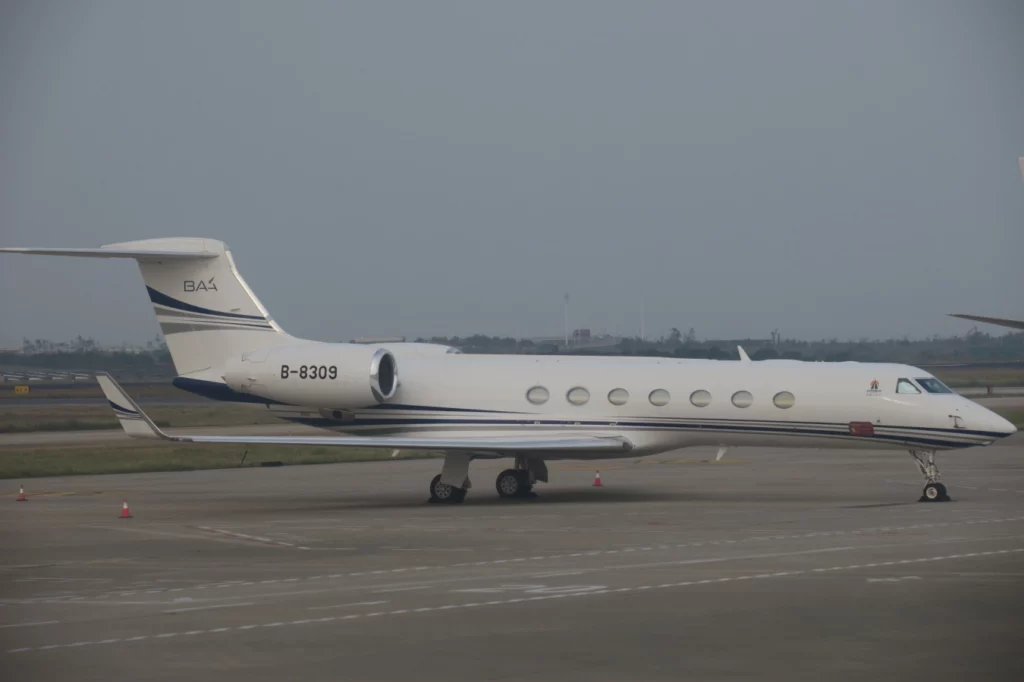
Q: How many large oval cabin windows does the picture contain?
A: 7